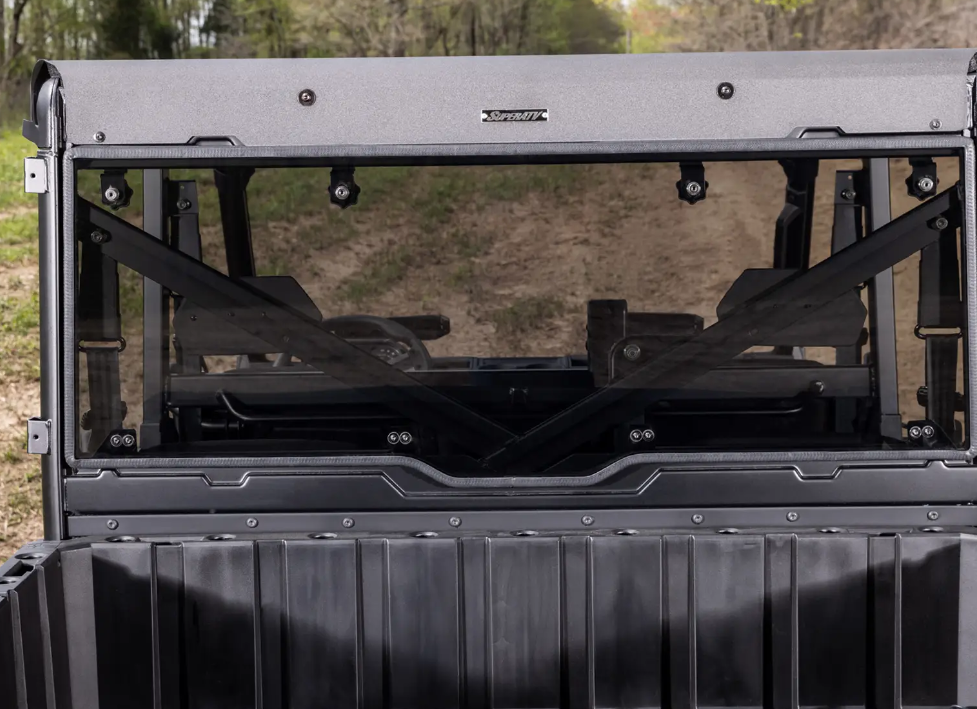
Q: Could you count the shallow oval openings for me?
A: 11